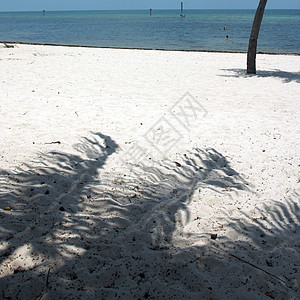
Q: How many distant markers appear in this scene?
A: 2